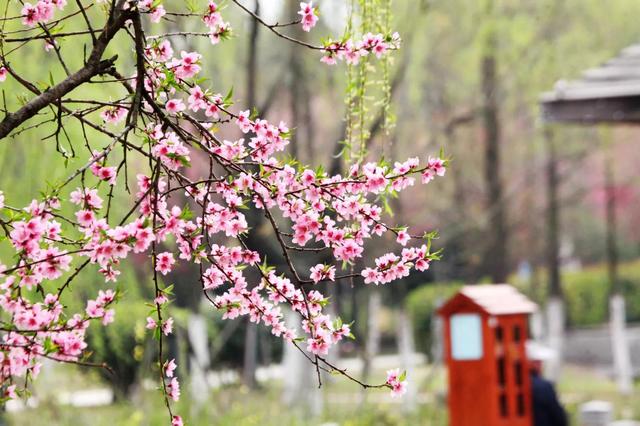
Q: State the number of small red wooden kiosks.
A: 1